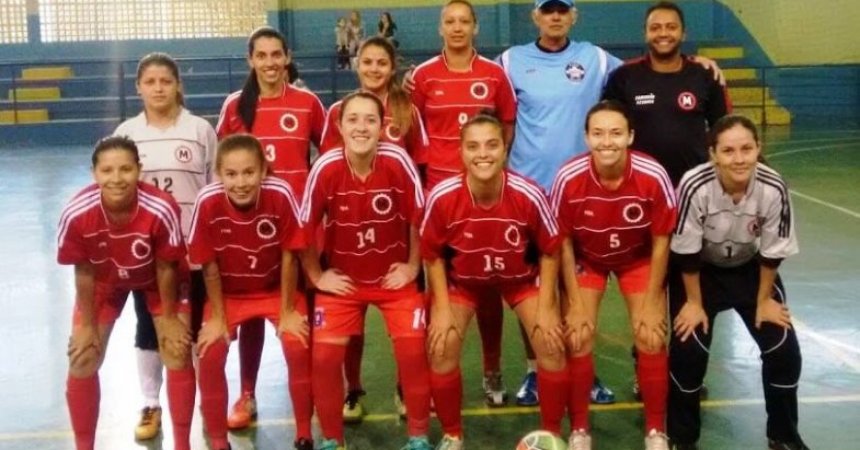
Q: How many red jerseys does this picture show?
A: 8